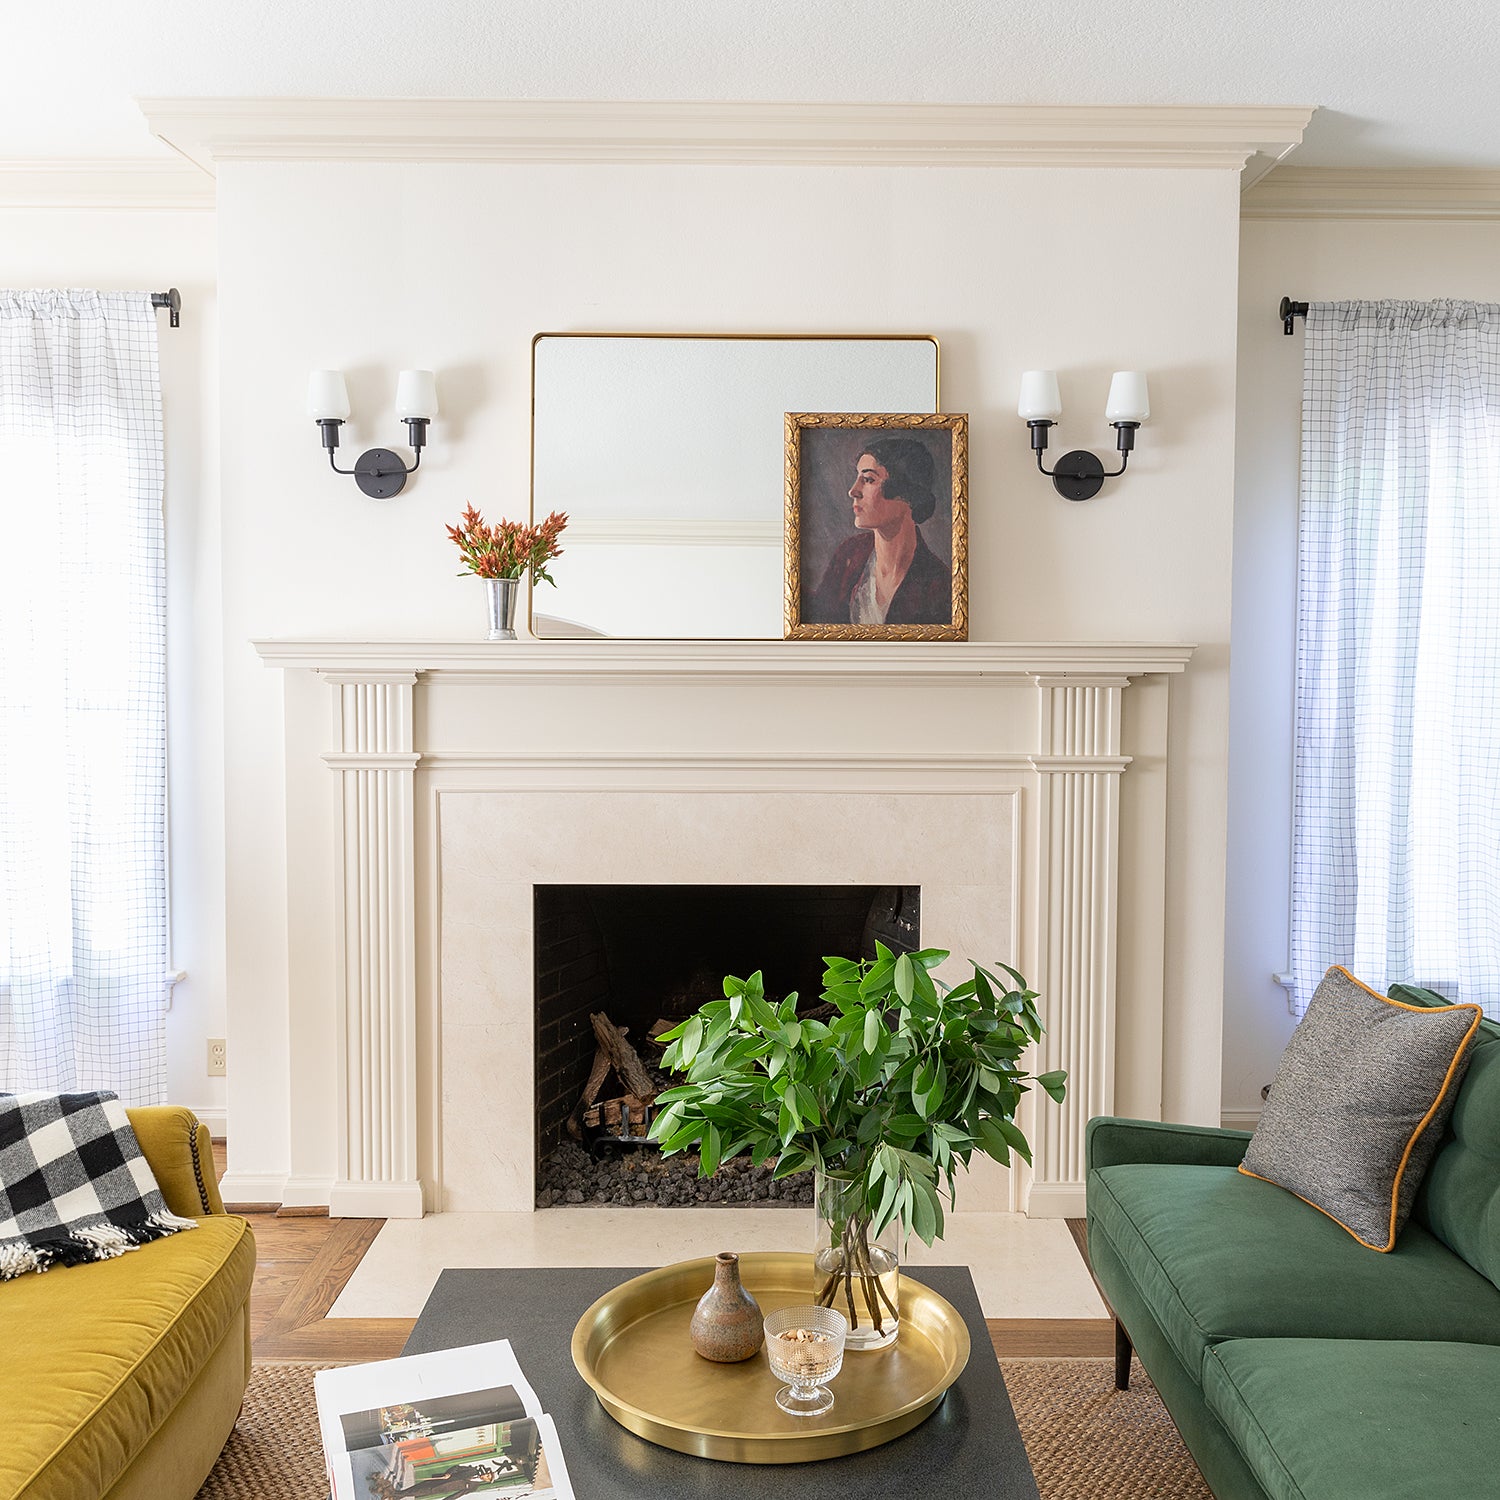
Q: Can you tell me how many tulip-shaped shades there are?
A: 4